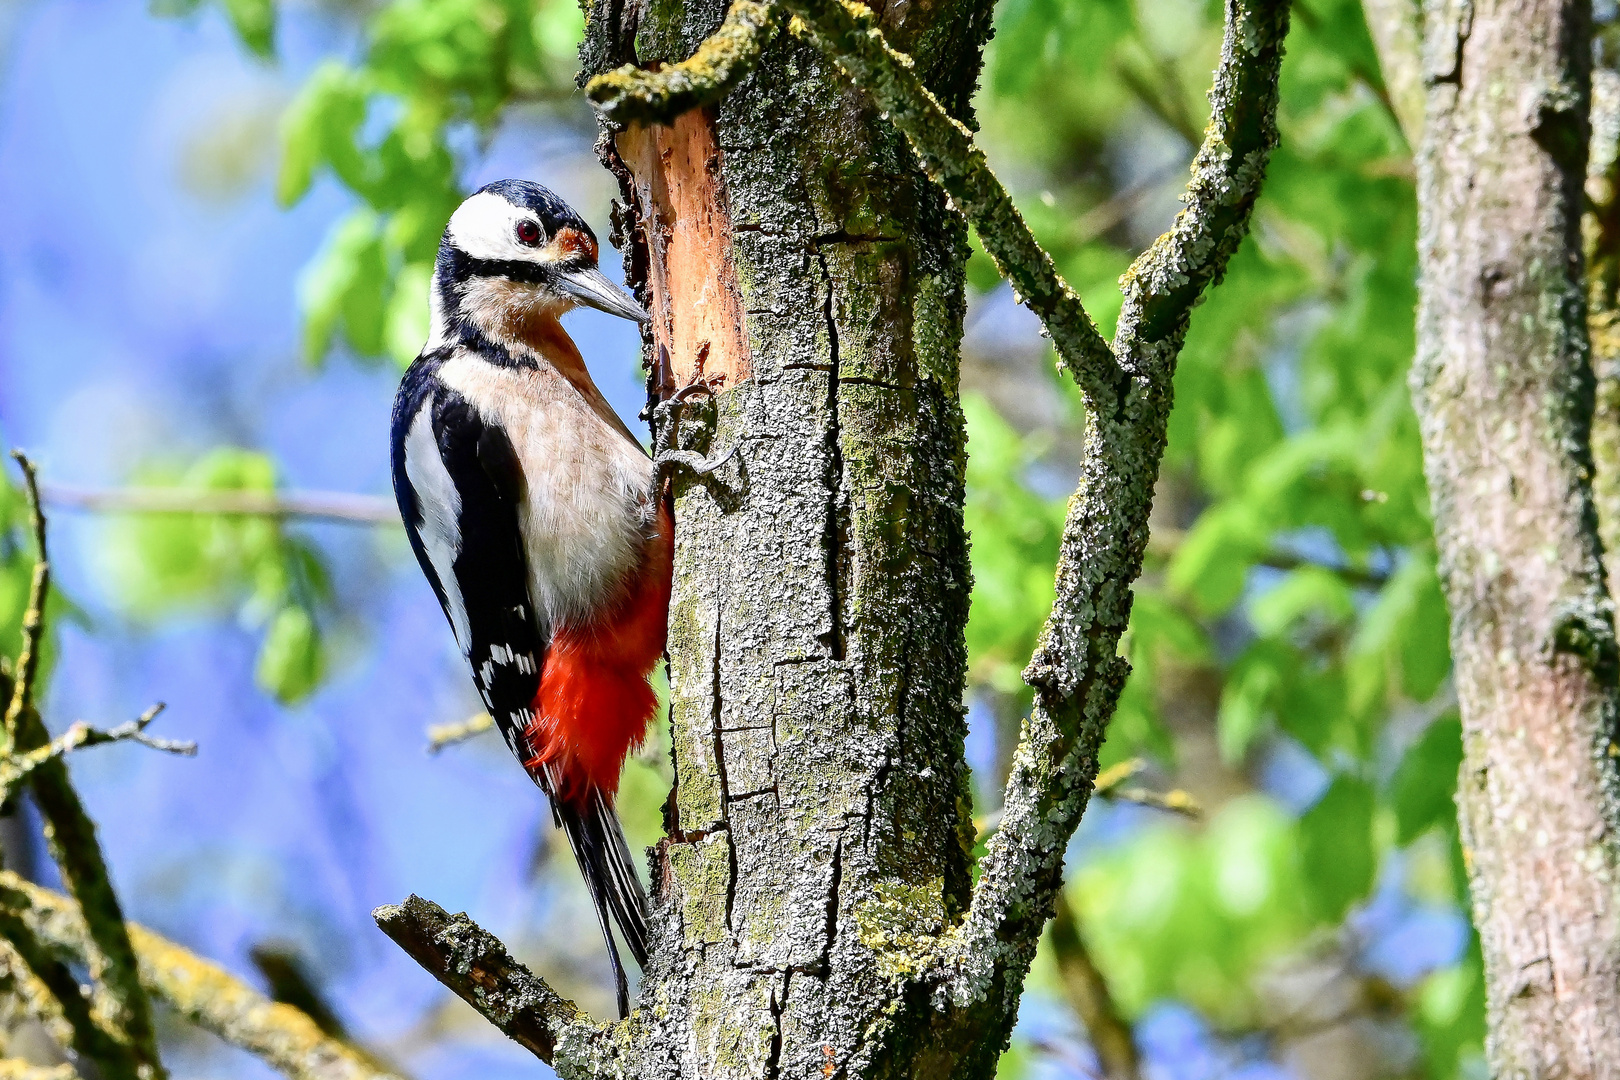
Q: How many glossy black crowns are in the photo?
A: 1